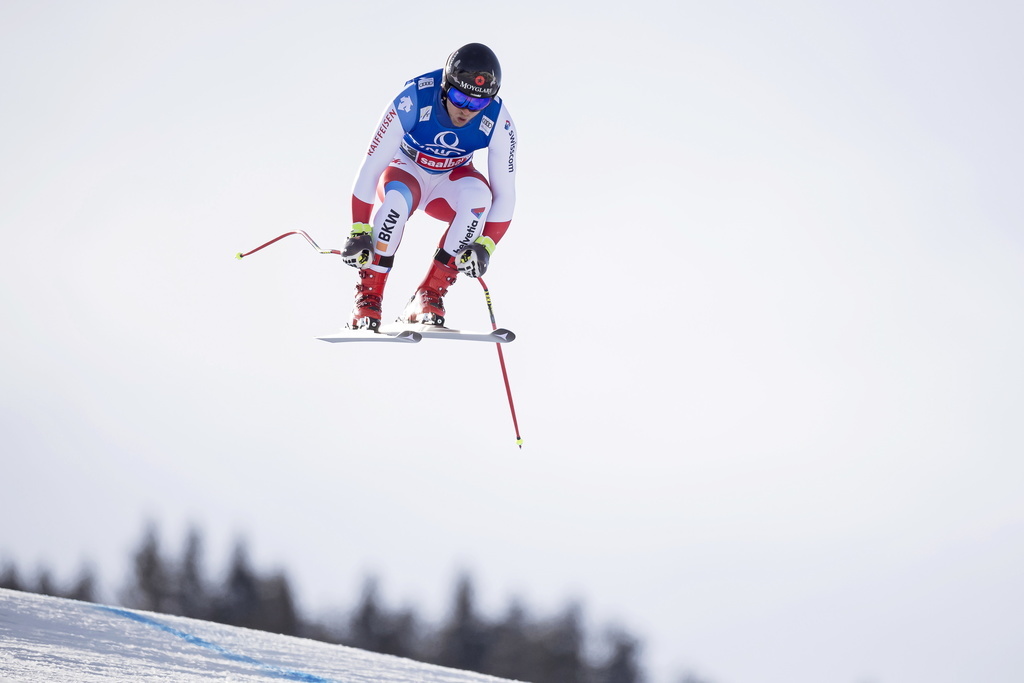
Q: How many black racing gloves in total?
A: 2